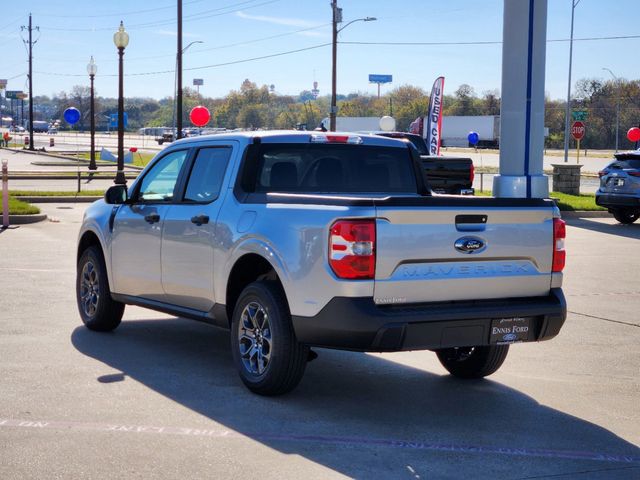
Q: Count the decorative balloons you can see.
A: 5